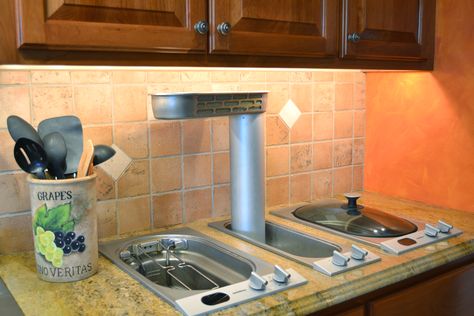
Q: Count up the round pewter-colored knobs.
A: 3